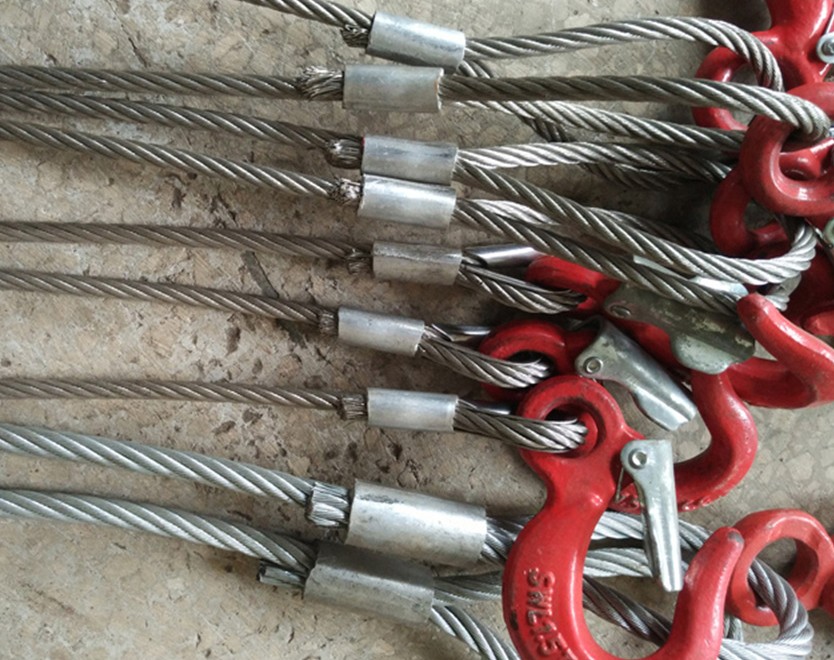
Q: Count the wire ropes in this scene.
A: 9